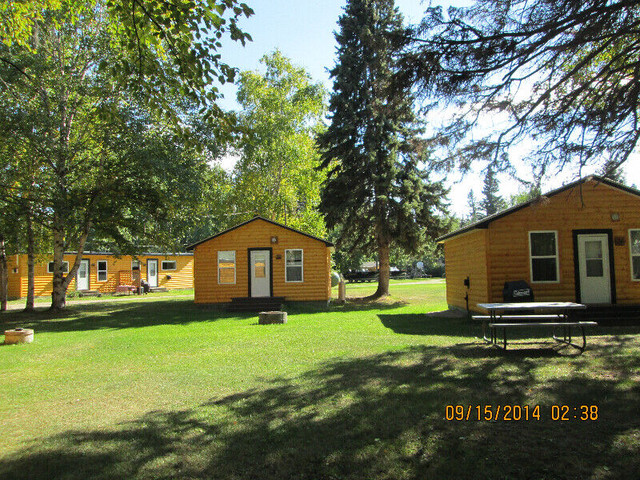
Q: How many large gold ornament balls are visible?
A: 0